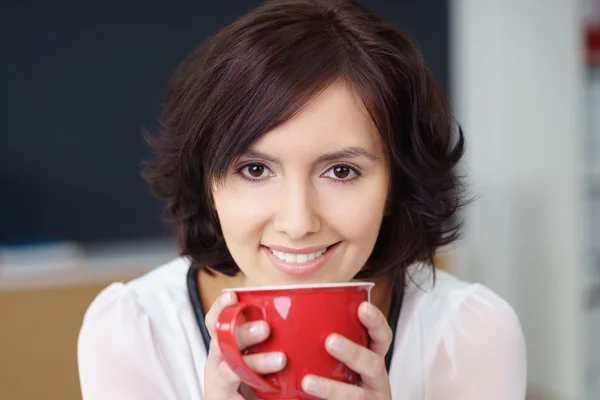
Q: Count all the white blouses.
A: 1